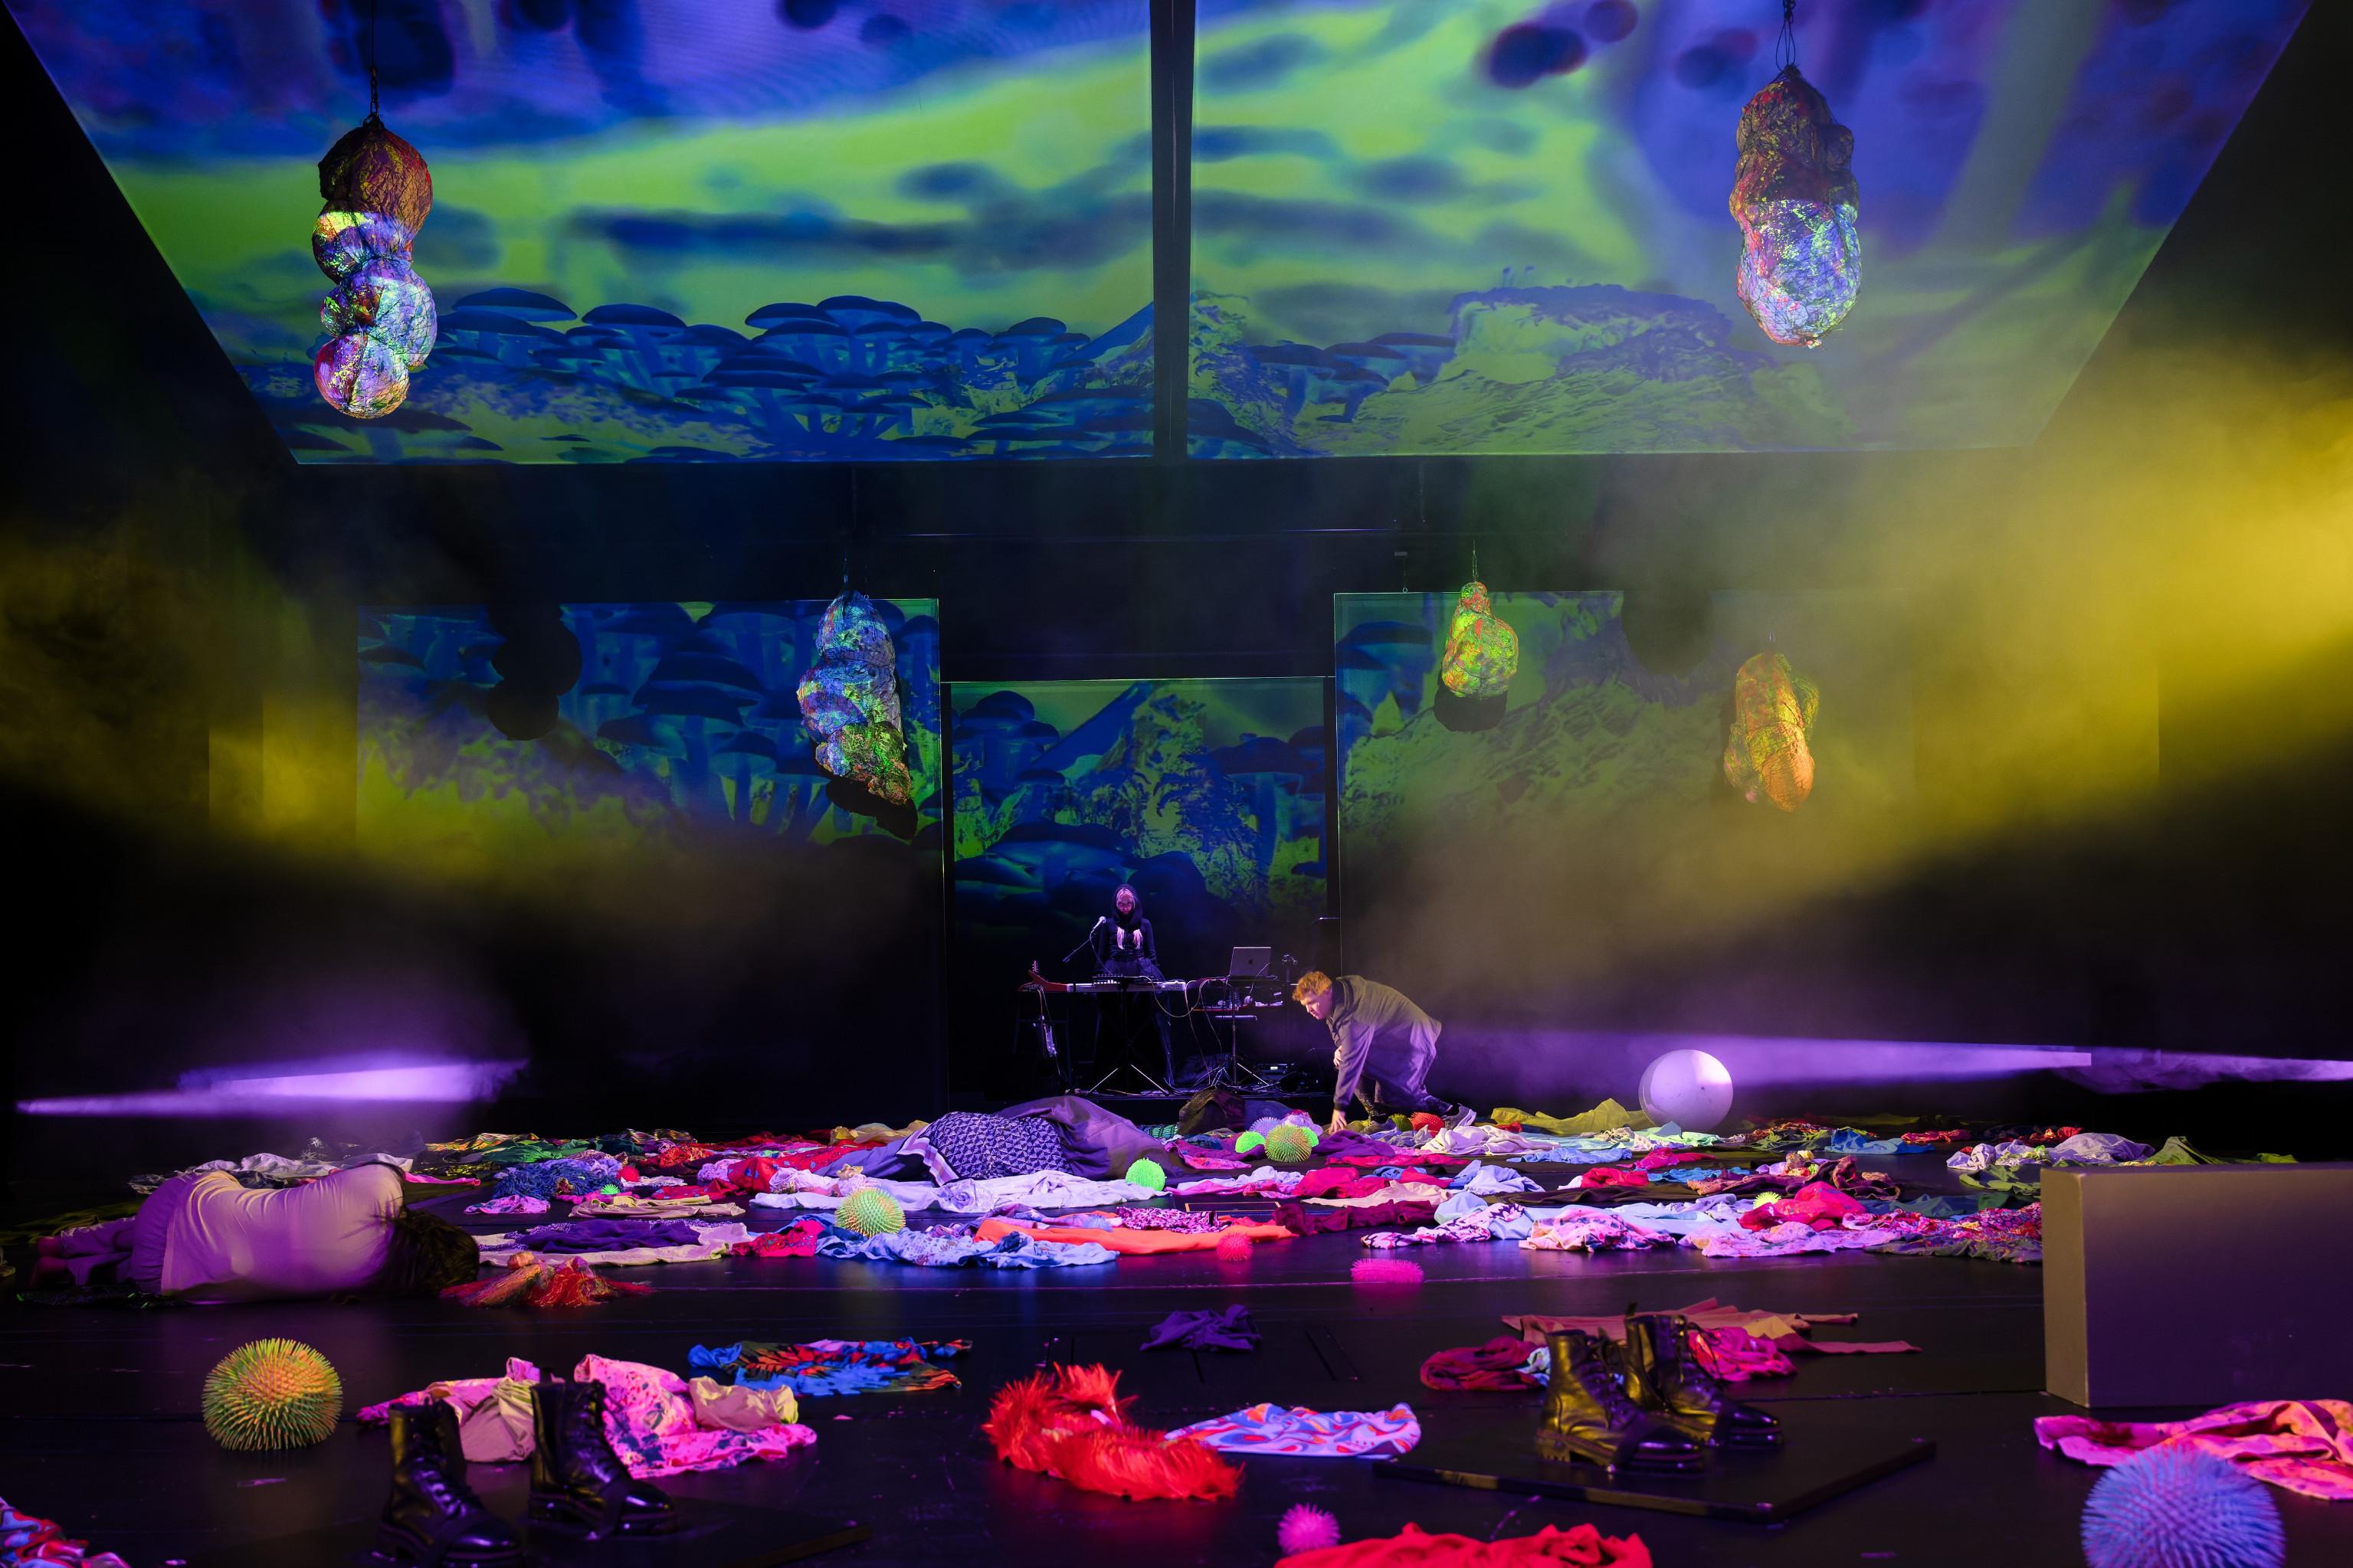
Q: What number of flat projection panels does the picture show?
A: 5